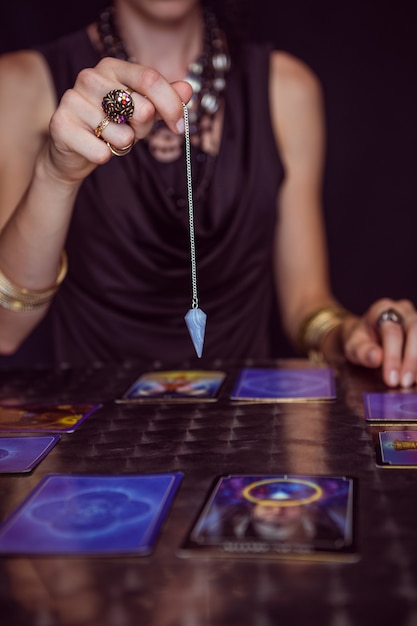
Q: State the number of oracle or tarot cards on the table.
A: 8